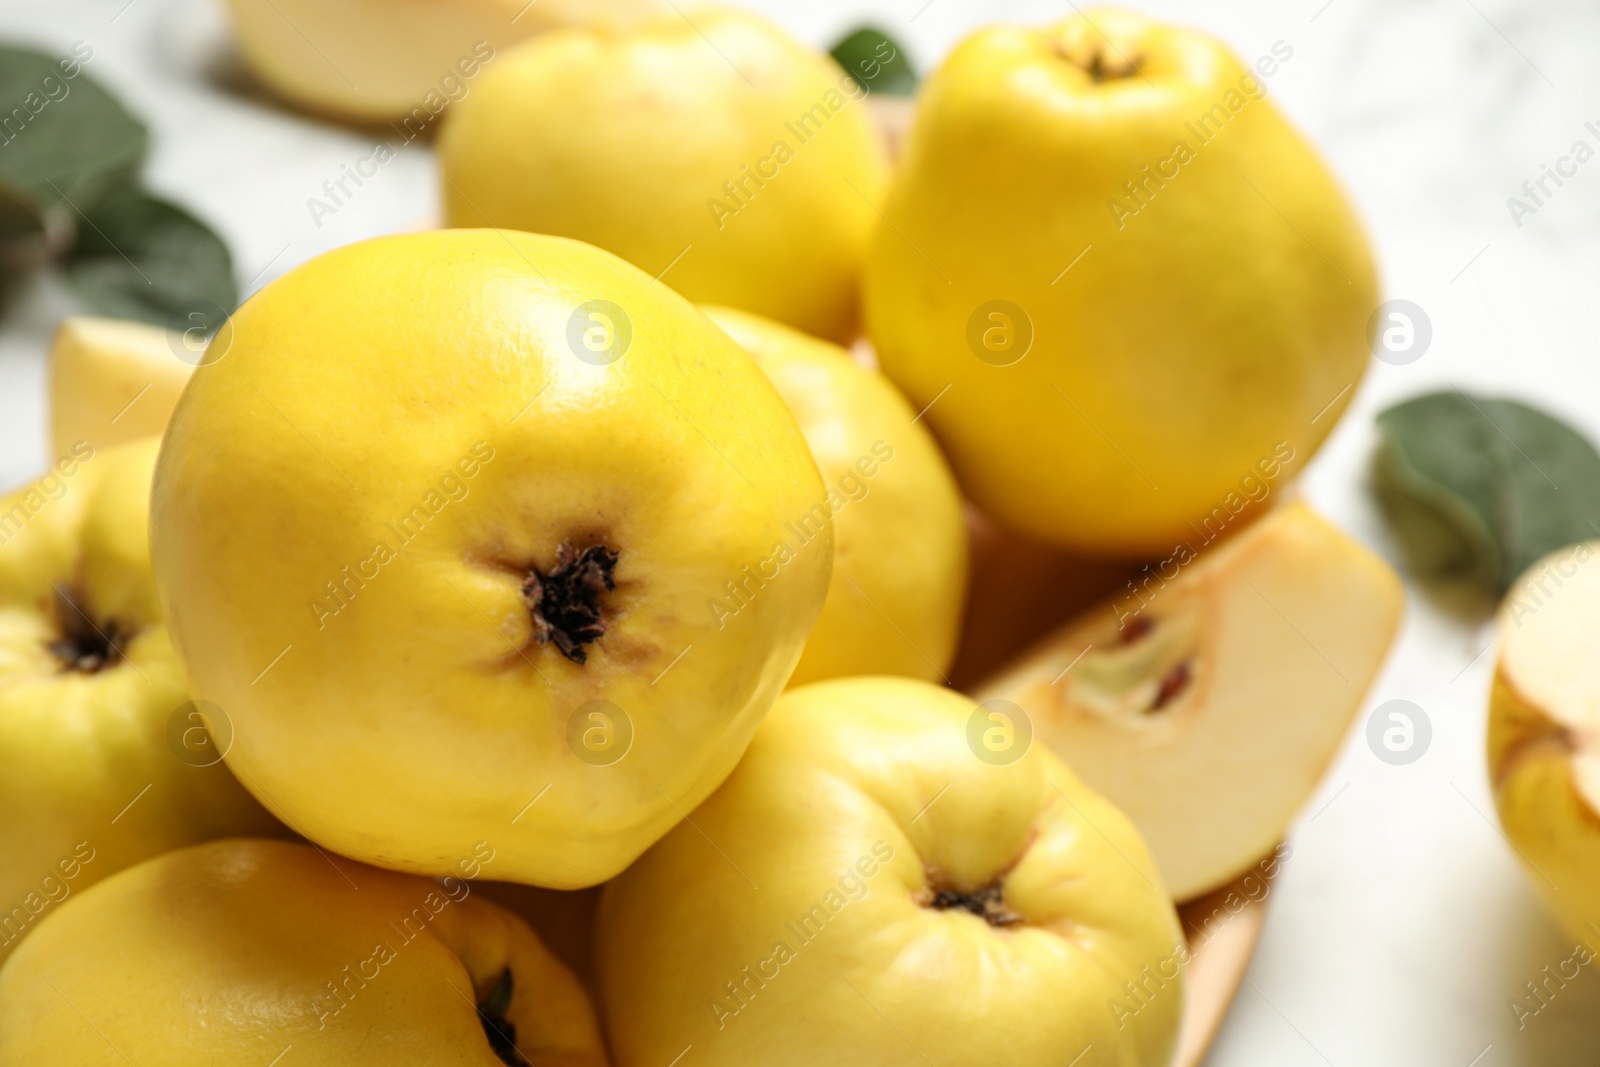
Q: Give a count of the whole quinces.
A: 7